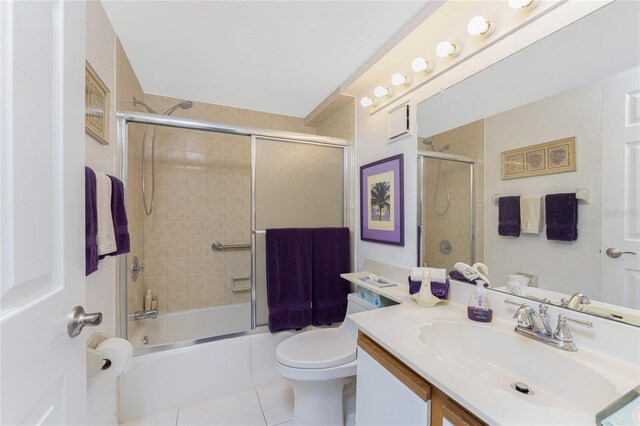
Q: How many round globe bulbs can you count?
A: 7